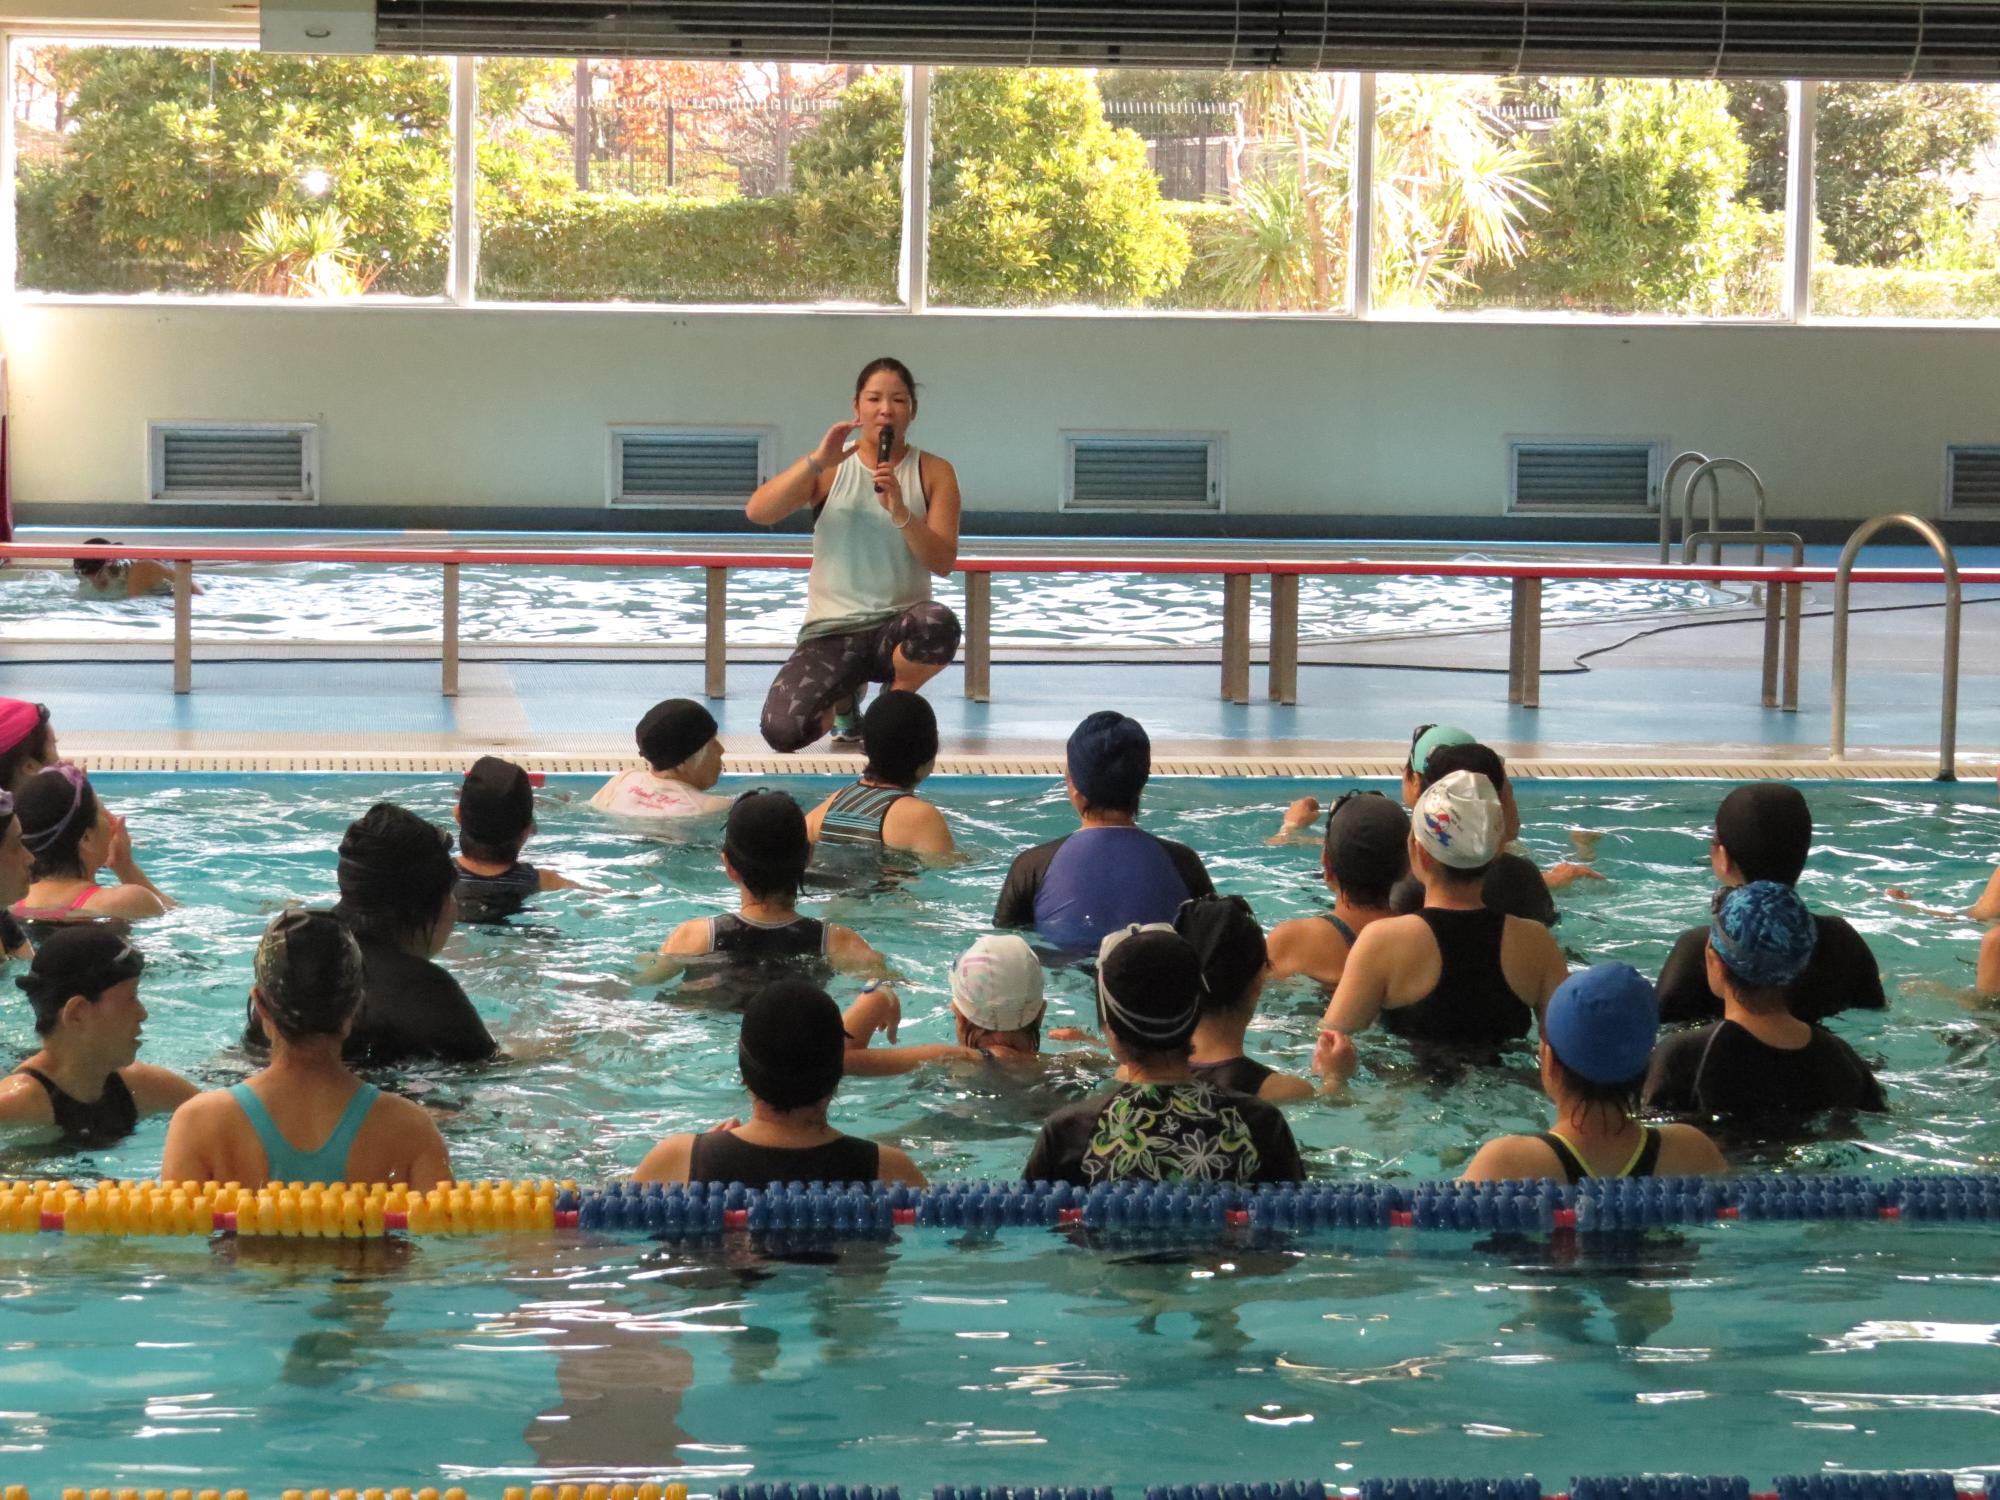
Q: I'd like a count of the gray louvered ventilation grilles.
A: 5